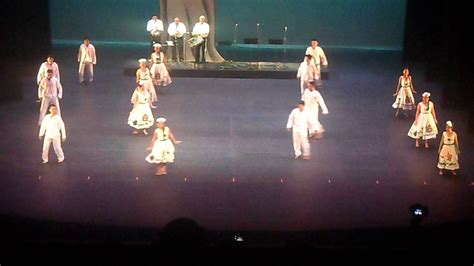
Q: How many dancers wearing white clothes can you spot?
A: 15